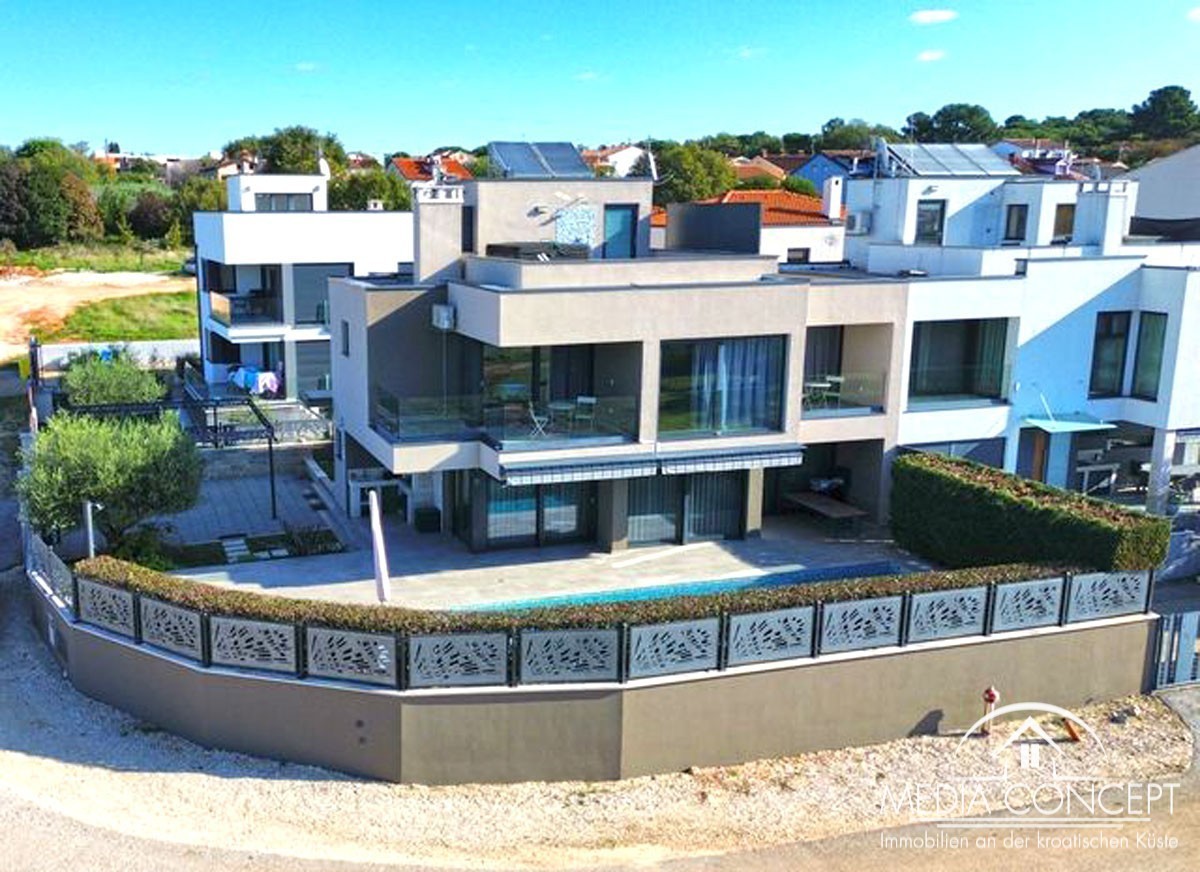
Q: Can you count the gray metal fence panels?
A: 12